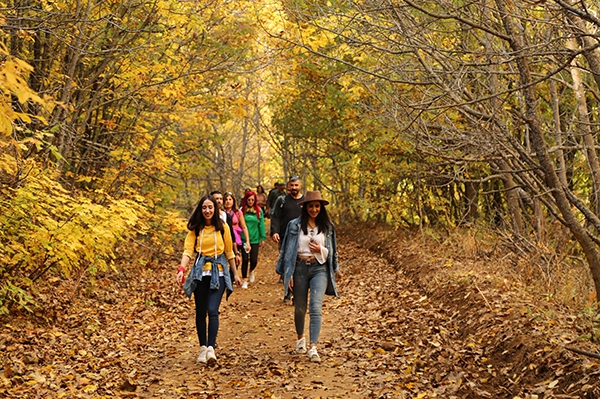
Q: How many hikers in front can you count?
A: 2